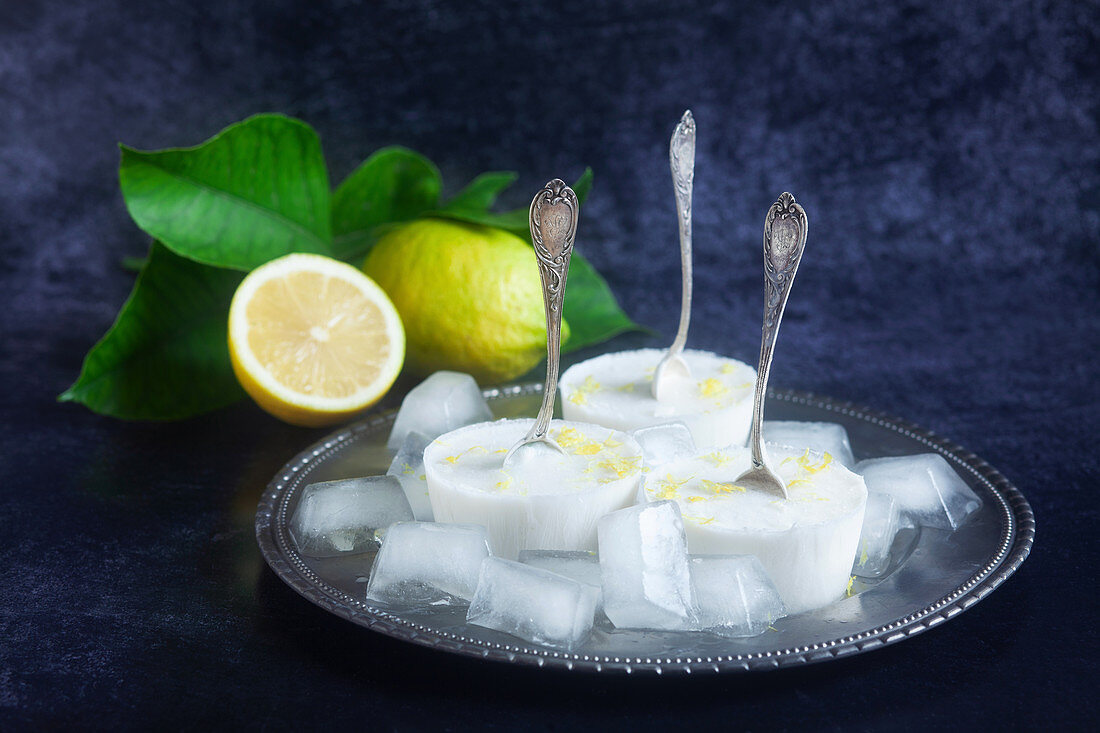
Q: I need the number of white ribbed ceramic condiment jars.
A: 0